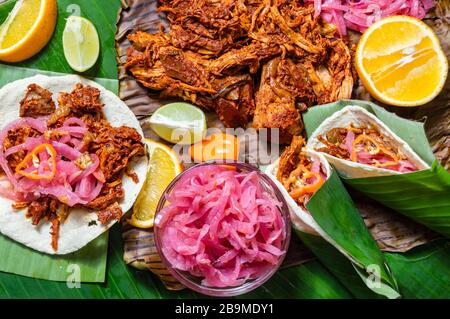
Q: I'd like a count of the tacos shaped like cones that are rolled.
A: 2